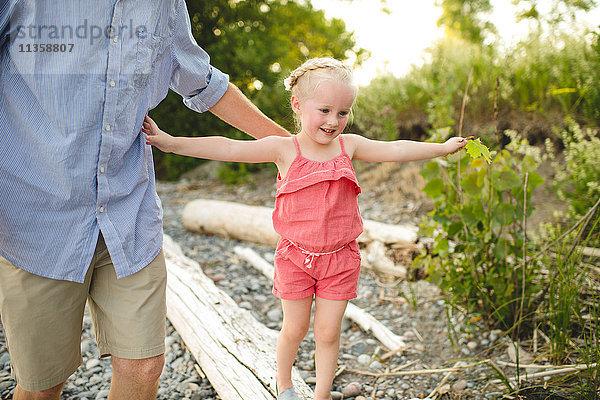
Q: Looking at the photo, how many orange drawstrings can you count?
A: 0